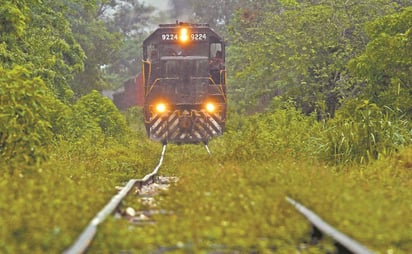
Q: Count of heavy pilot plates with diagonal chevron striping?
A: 1